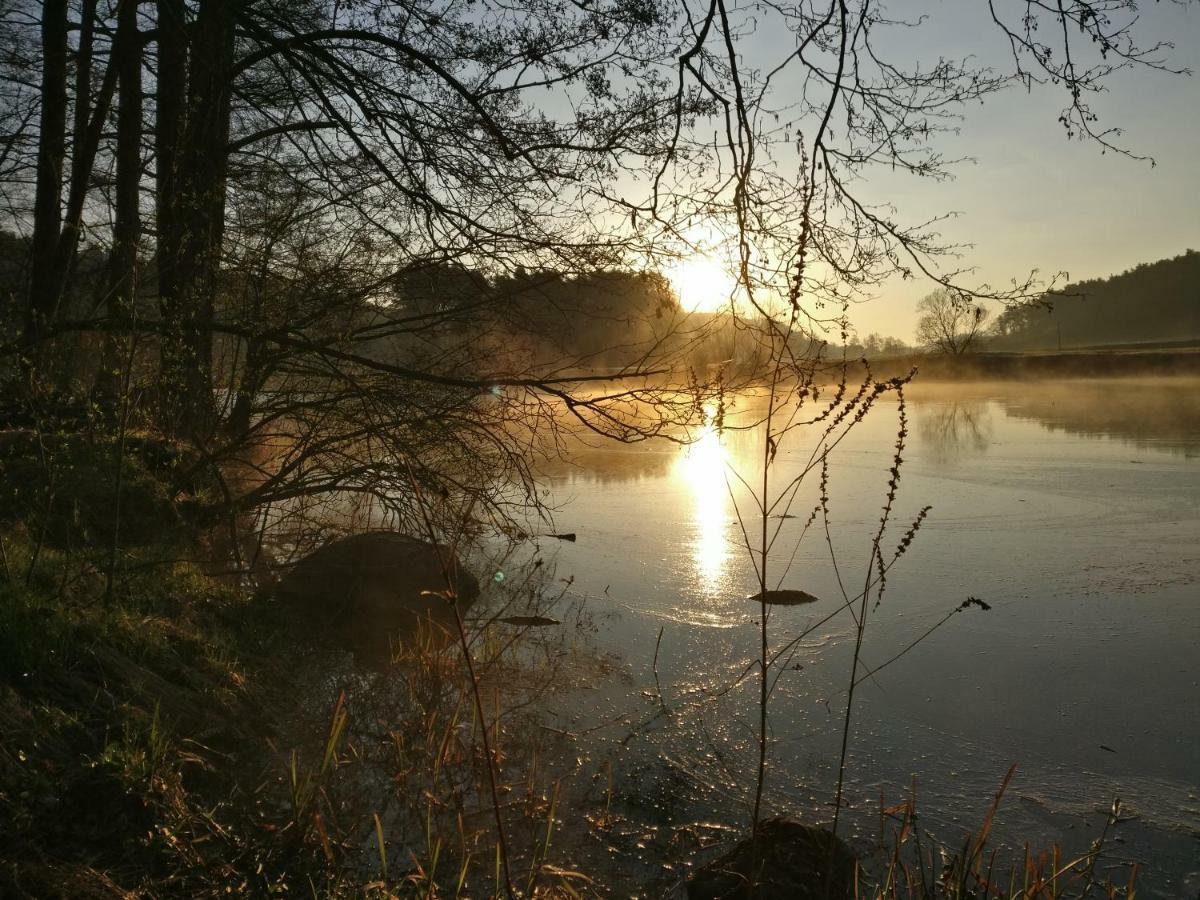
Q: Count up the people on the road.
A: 0